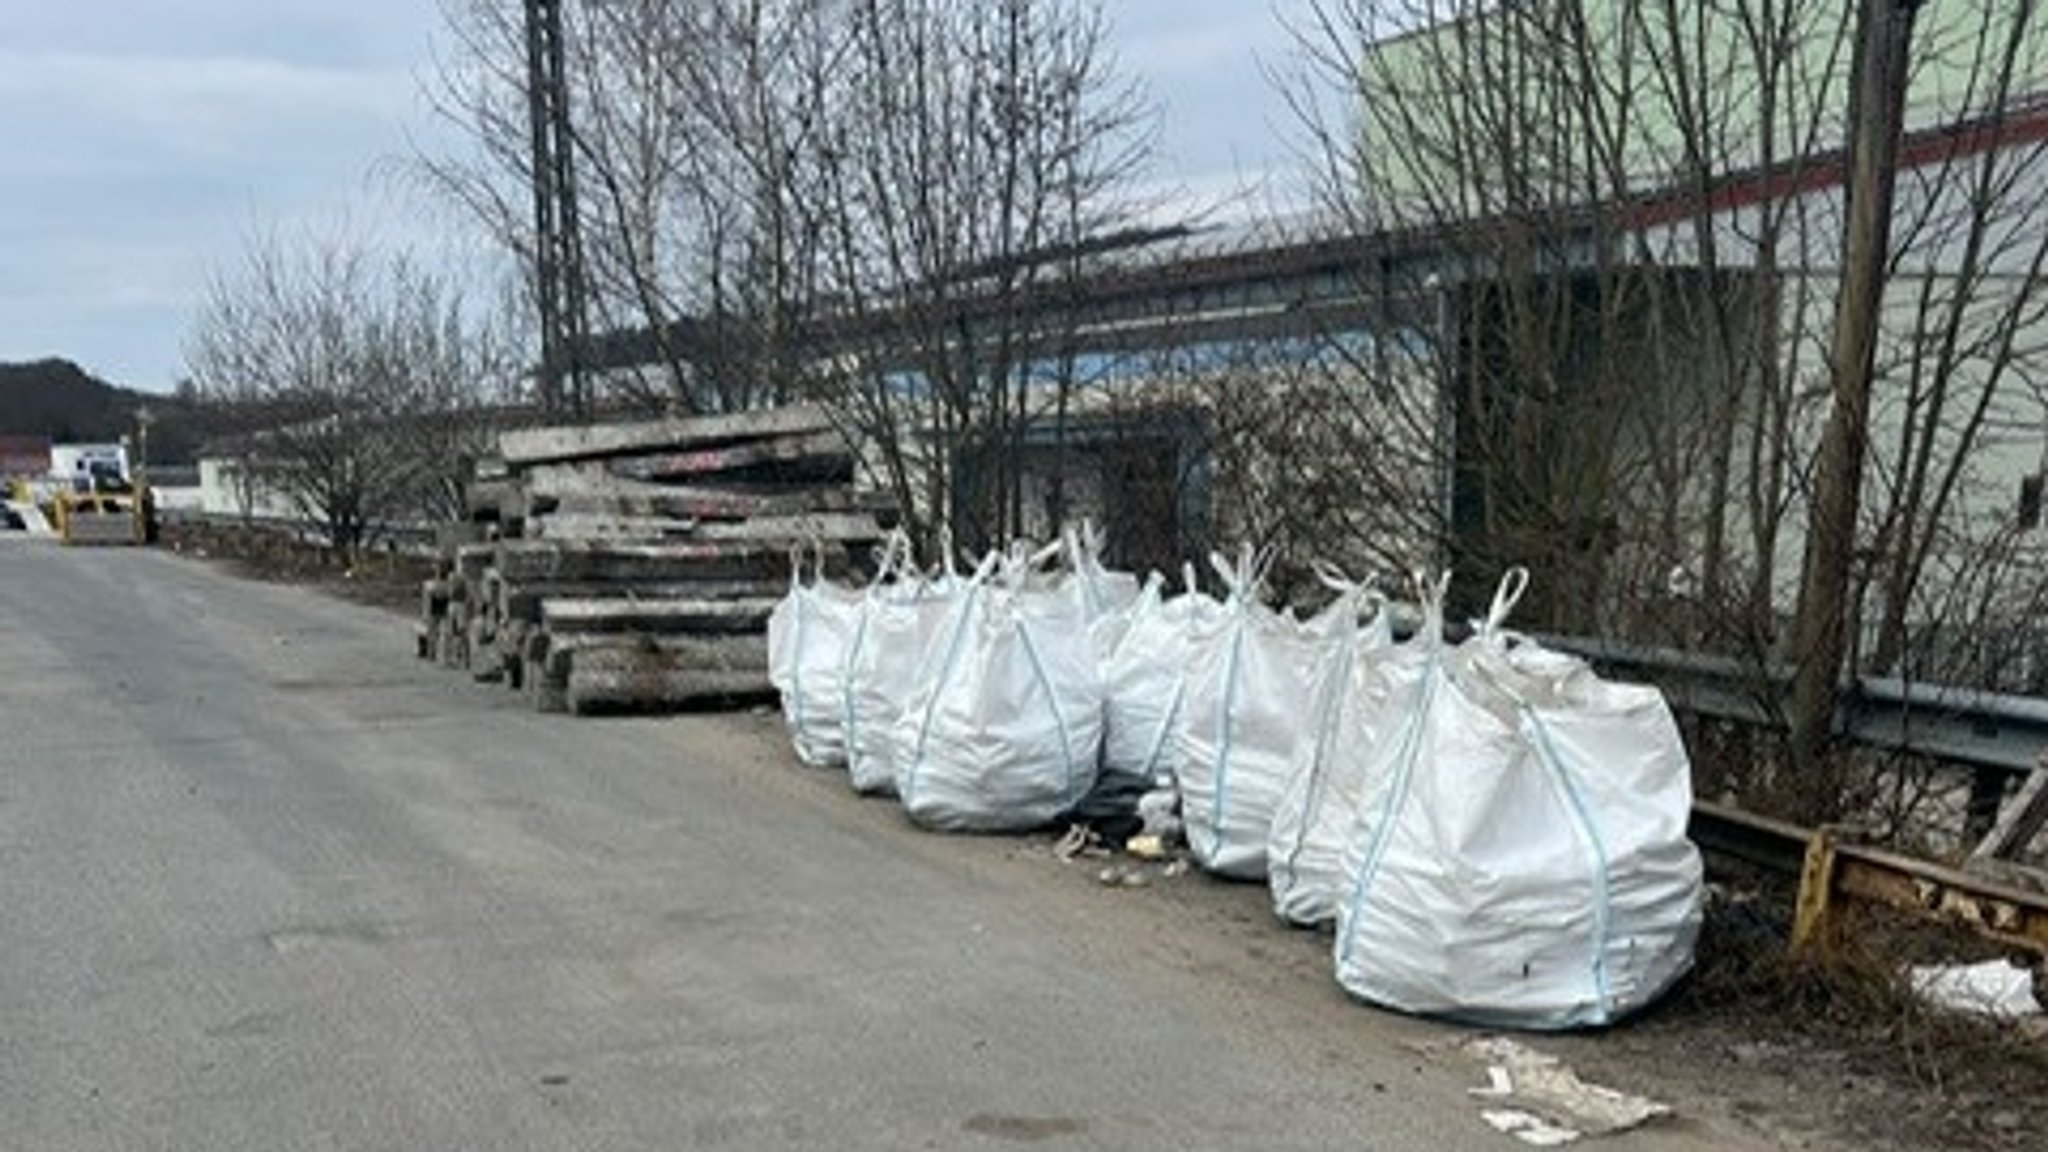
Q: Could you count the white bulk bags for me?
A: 8